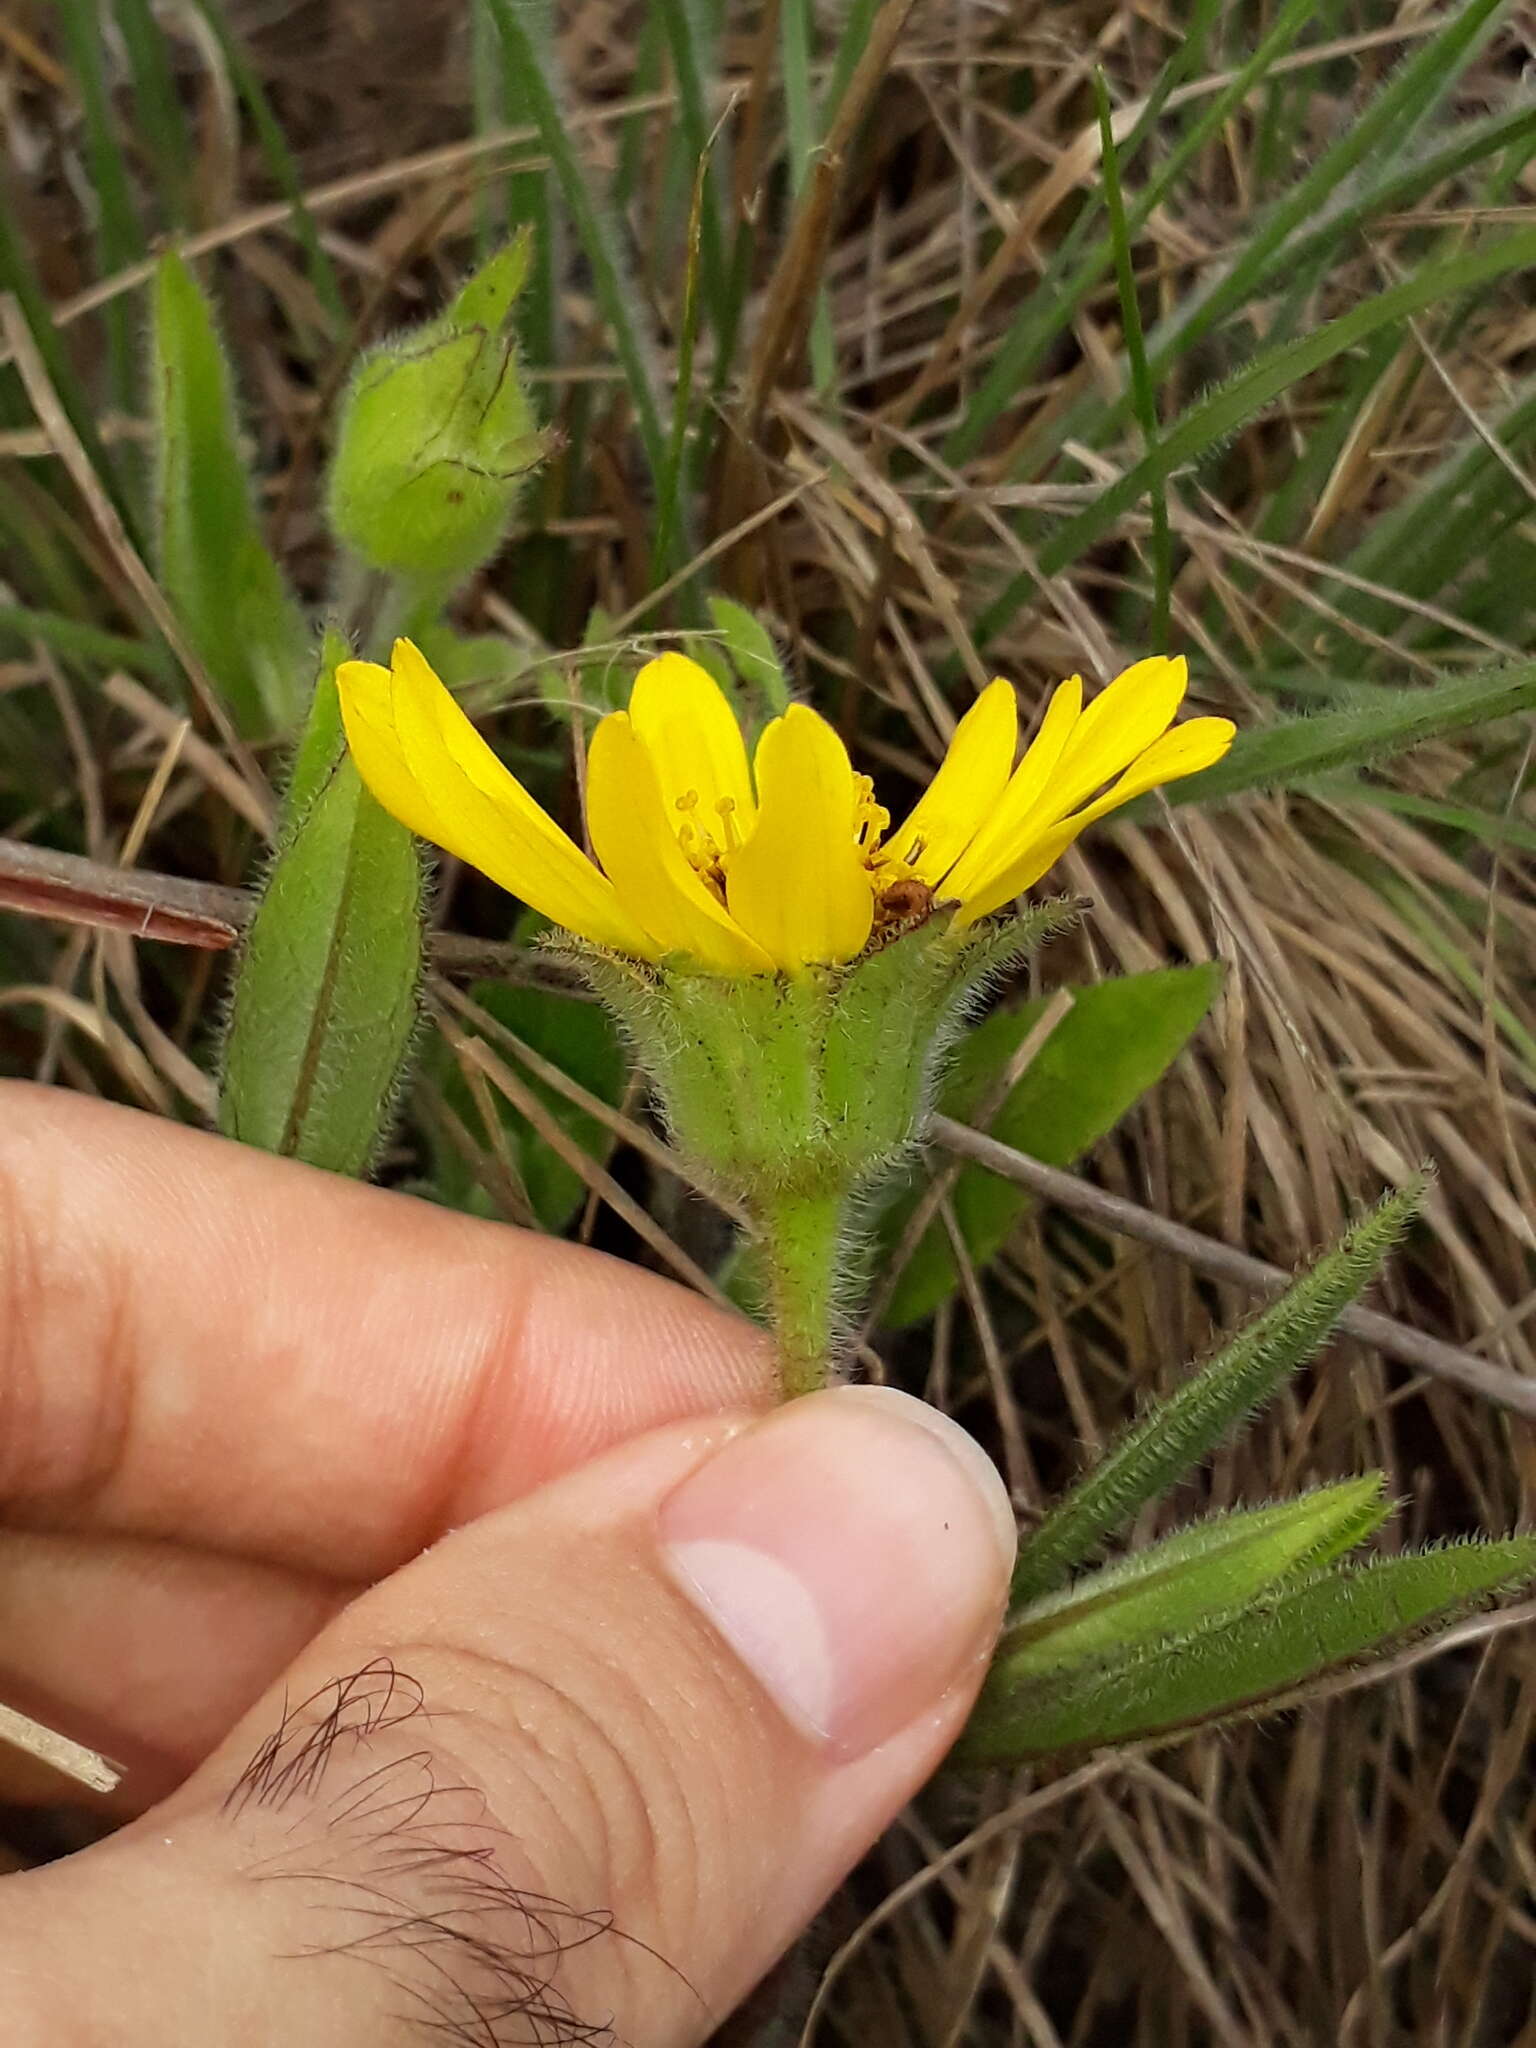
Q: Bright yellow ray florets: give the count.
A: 9